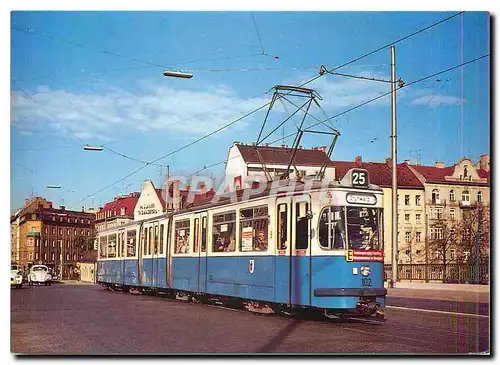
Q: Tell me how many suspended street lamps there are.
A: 3